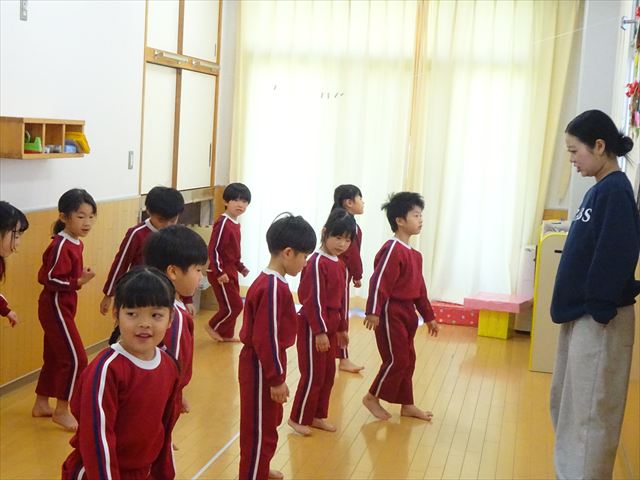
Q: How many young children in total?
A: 10